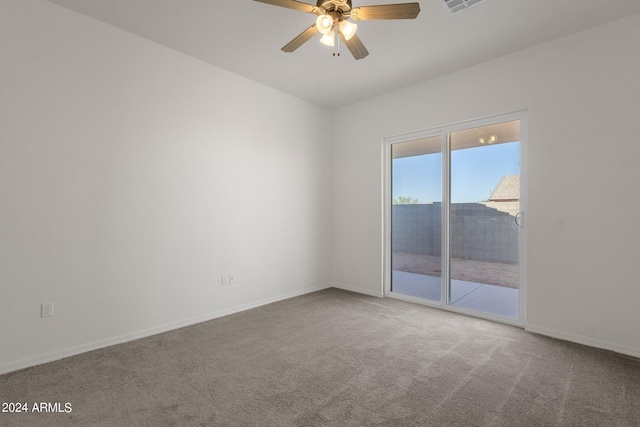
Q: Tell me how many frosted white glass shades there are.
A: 3